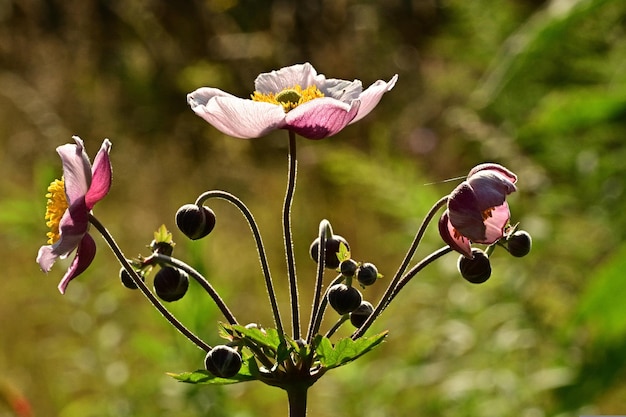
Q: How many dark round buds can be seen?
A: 12